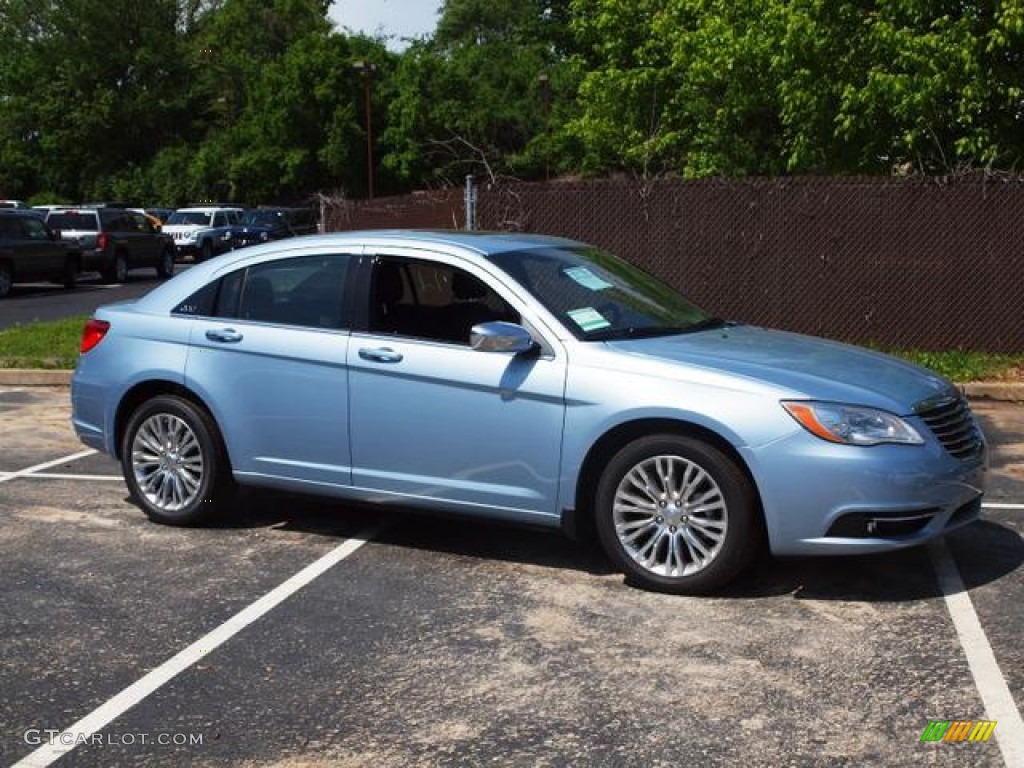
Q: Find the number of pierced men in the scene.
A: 0